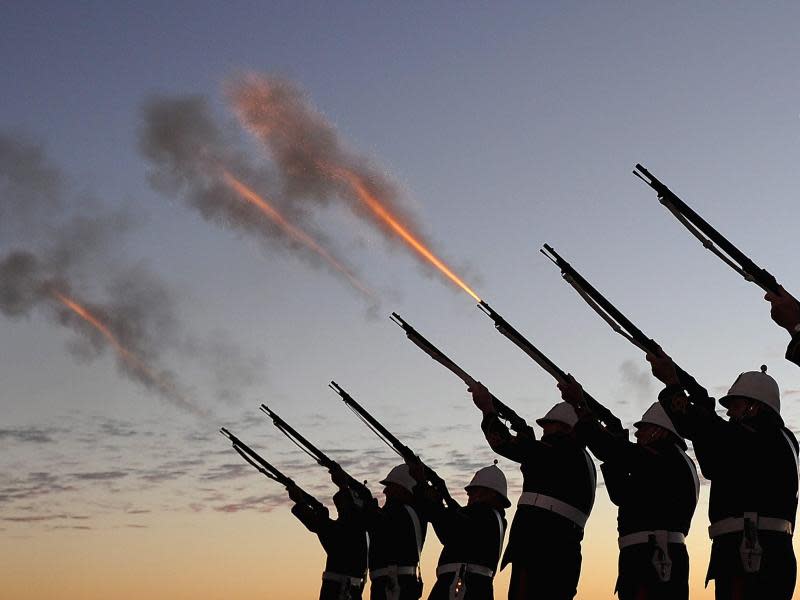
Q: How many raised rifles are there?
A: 7